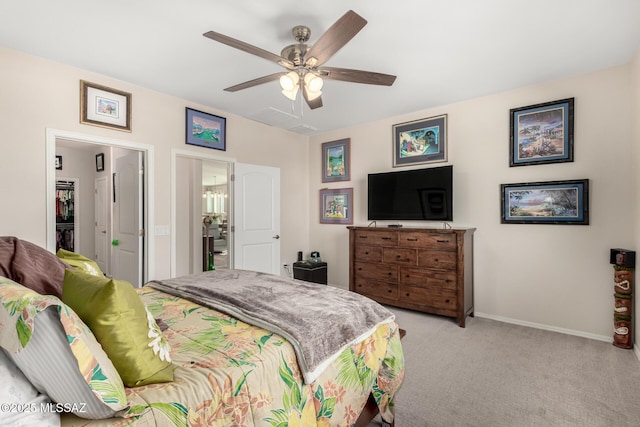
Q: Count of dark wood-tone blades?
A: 5